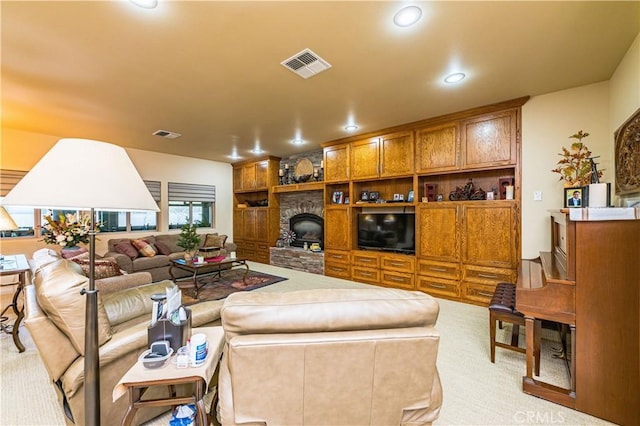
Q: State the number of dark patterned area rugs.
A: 1